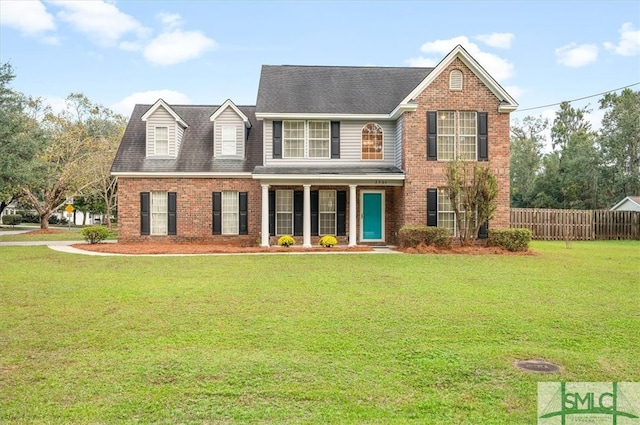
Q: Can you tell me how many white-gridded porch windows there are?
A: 2